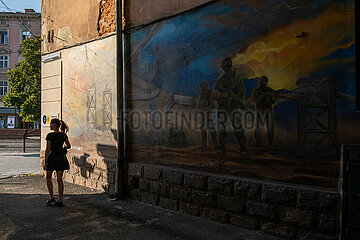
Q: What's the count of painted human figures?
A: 3